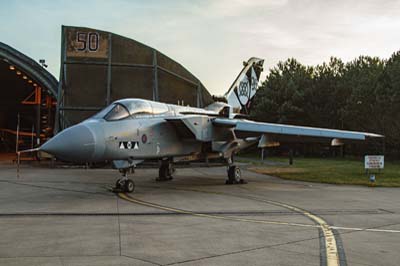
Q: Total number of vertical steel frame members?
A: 4